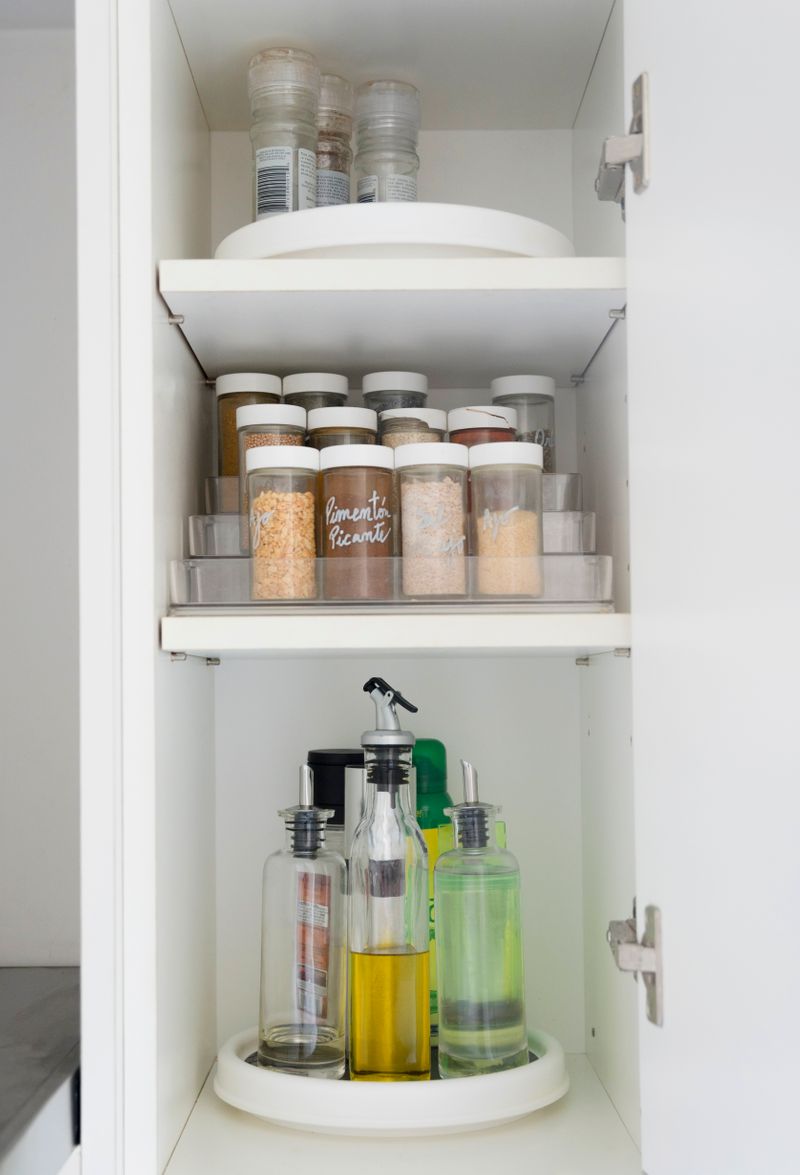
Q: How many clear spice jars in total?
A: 12